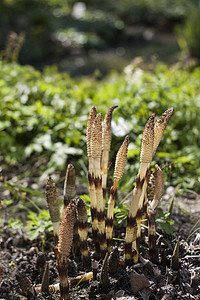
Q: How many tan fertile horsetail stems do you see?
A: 11